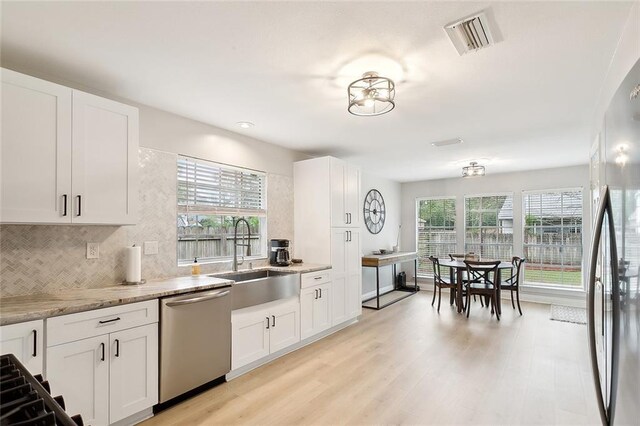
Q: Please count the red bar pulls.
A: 0